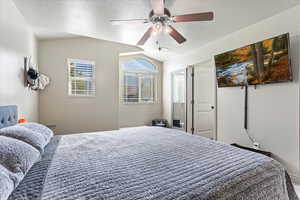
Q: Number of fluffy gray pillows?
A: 3